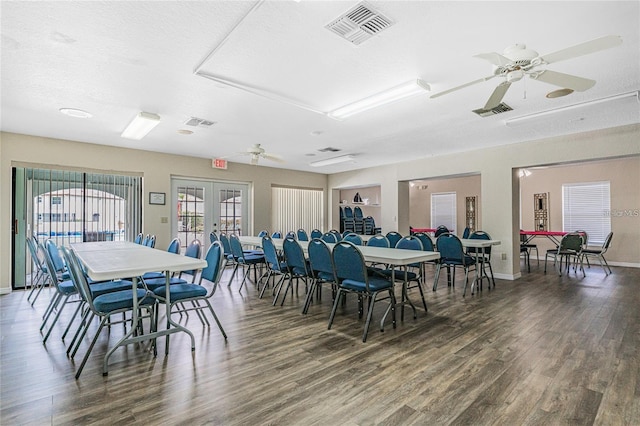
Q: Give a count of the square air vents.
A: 4